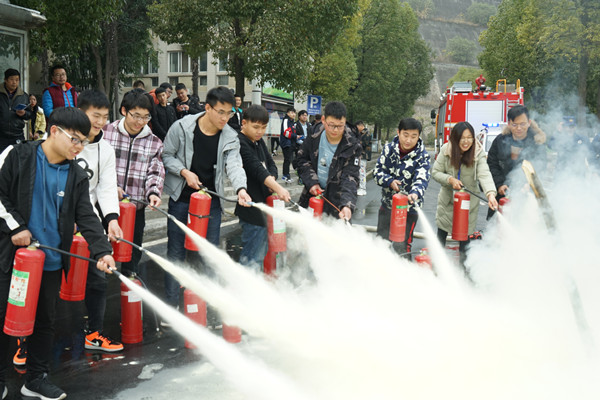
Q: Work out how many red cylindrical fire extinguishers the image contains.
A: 14